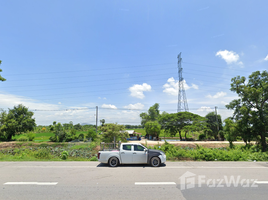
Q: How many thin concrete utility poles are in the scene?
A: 2